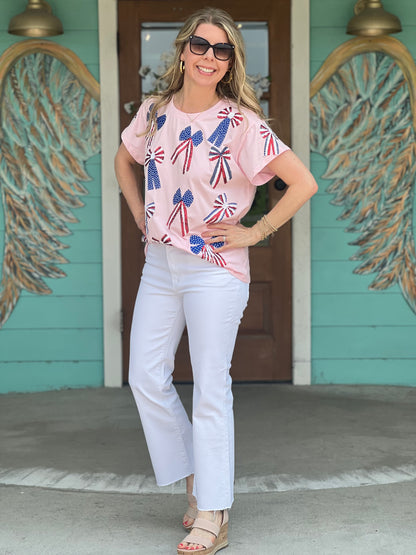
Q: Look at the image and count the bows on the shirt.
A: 11